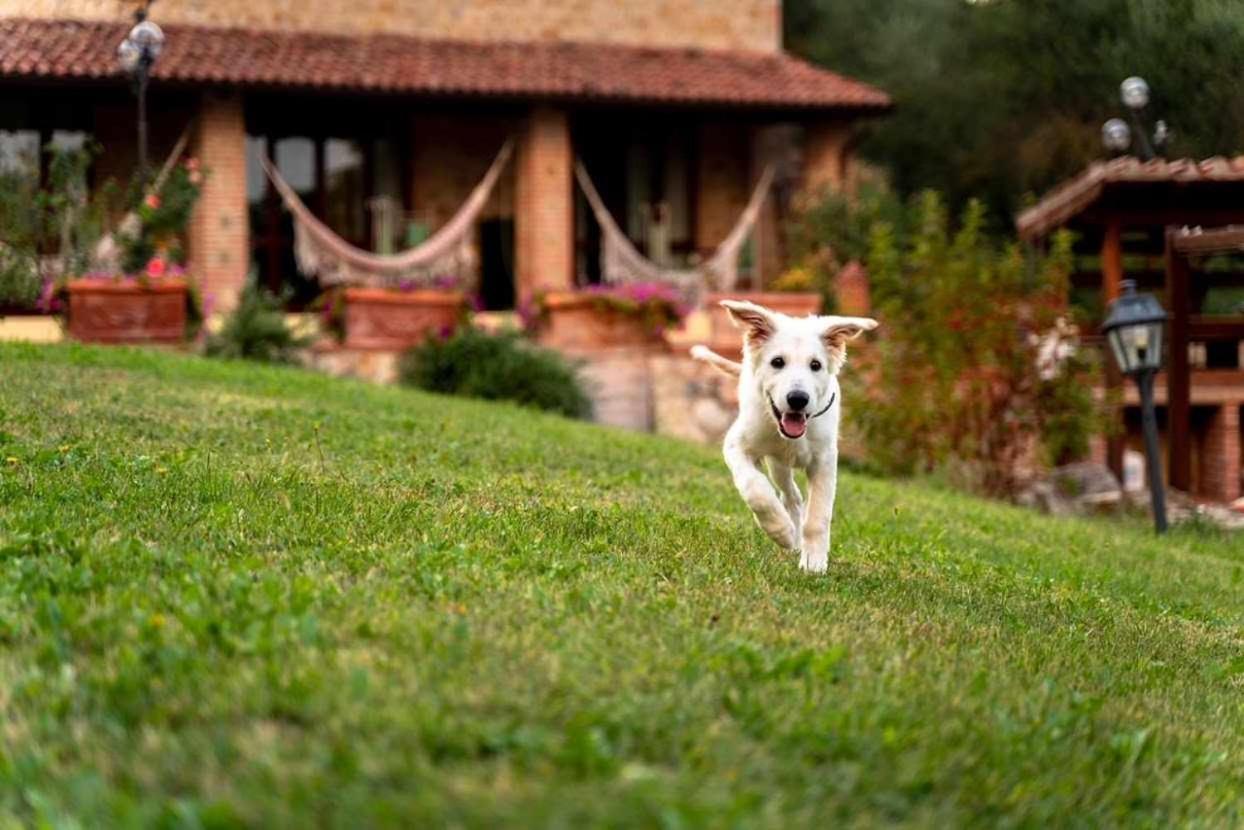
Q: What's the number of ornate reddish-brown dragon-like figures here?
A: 0